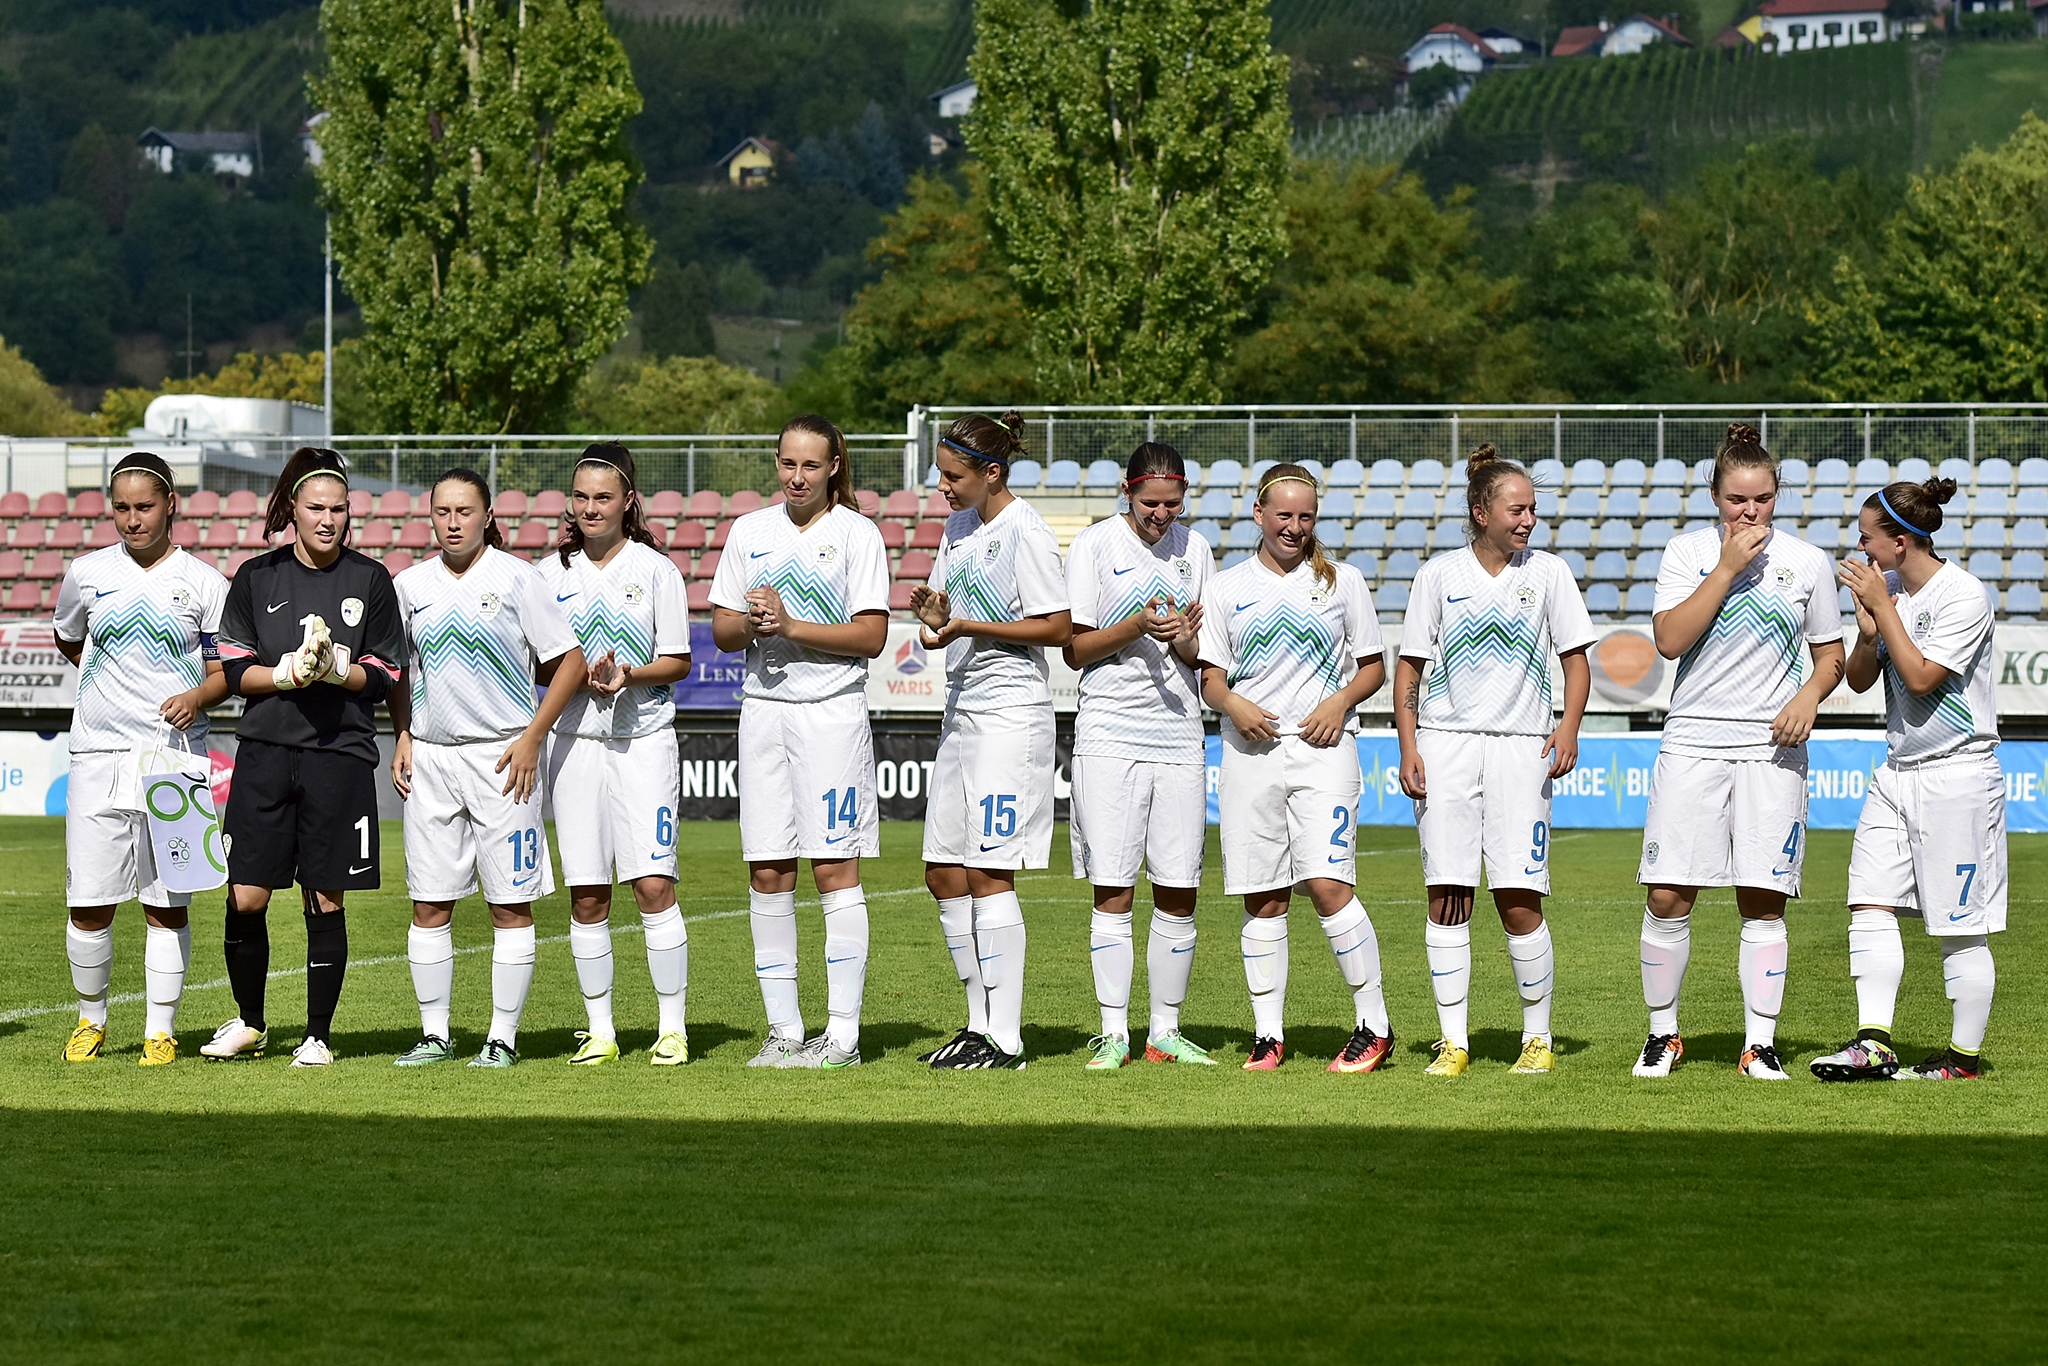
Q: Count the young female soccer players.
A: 11